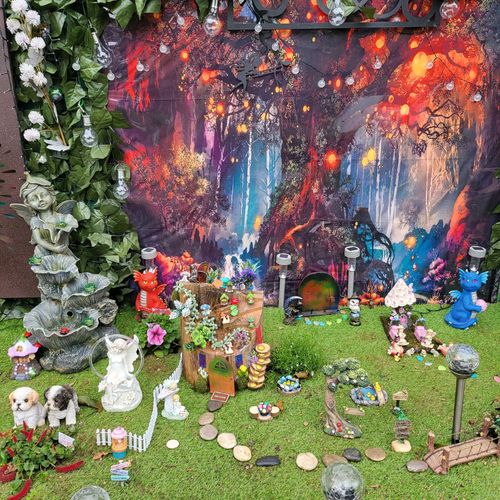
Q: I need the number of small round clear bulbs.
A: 14